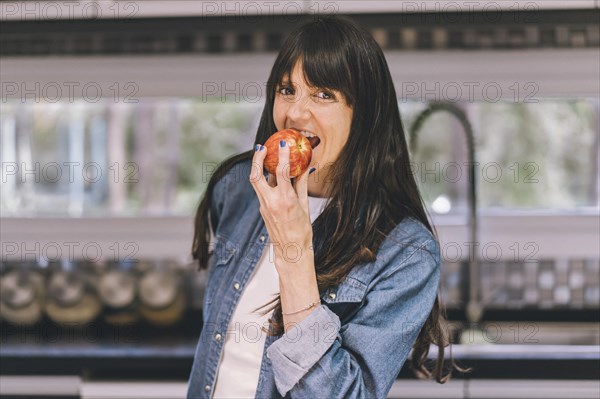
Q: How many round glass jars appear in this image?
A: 4